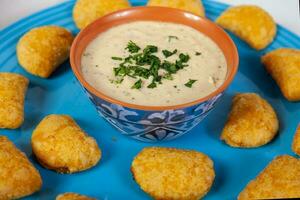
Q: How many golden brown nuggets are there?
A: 13